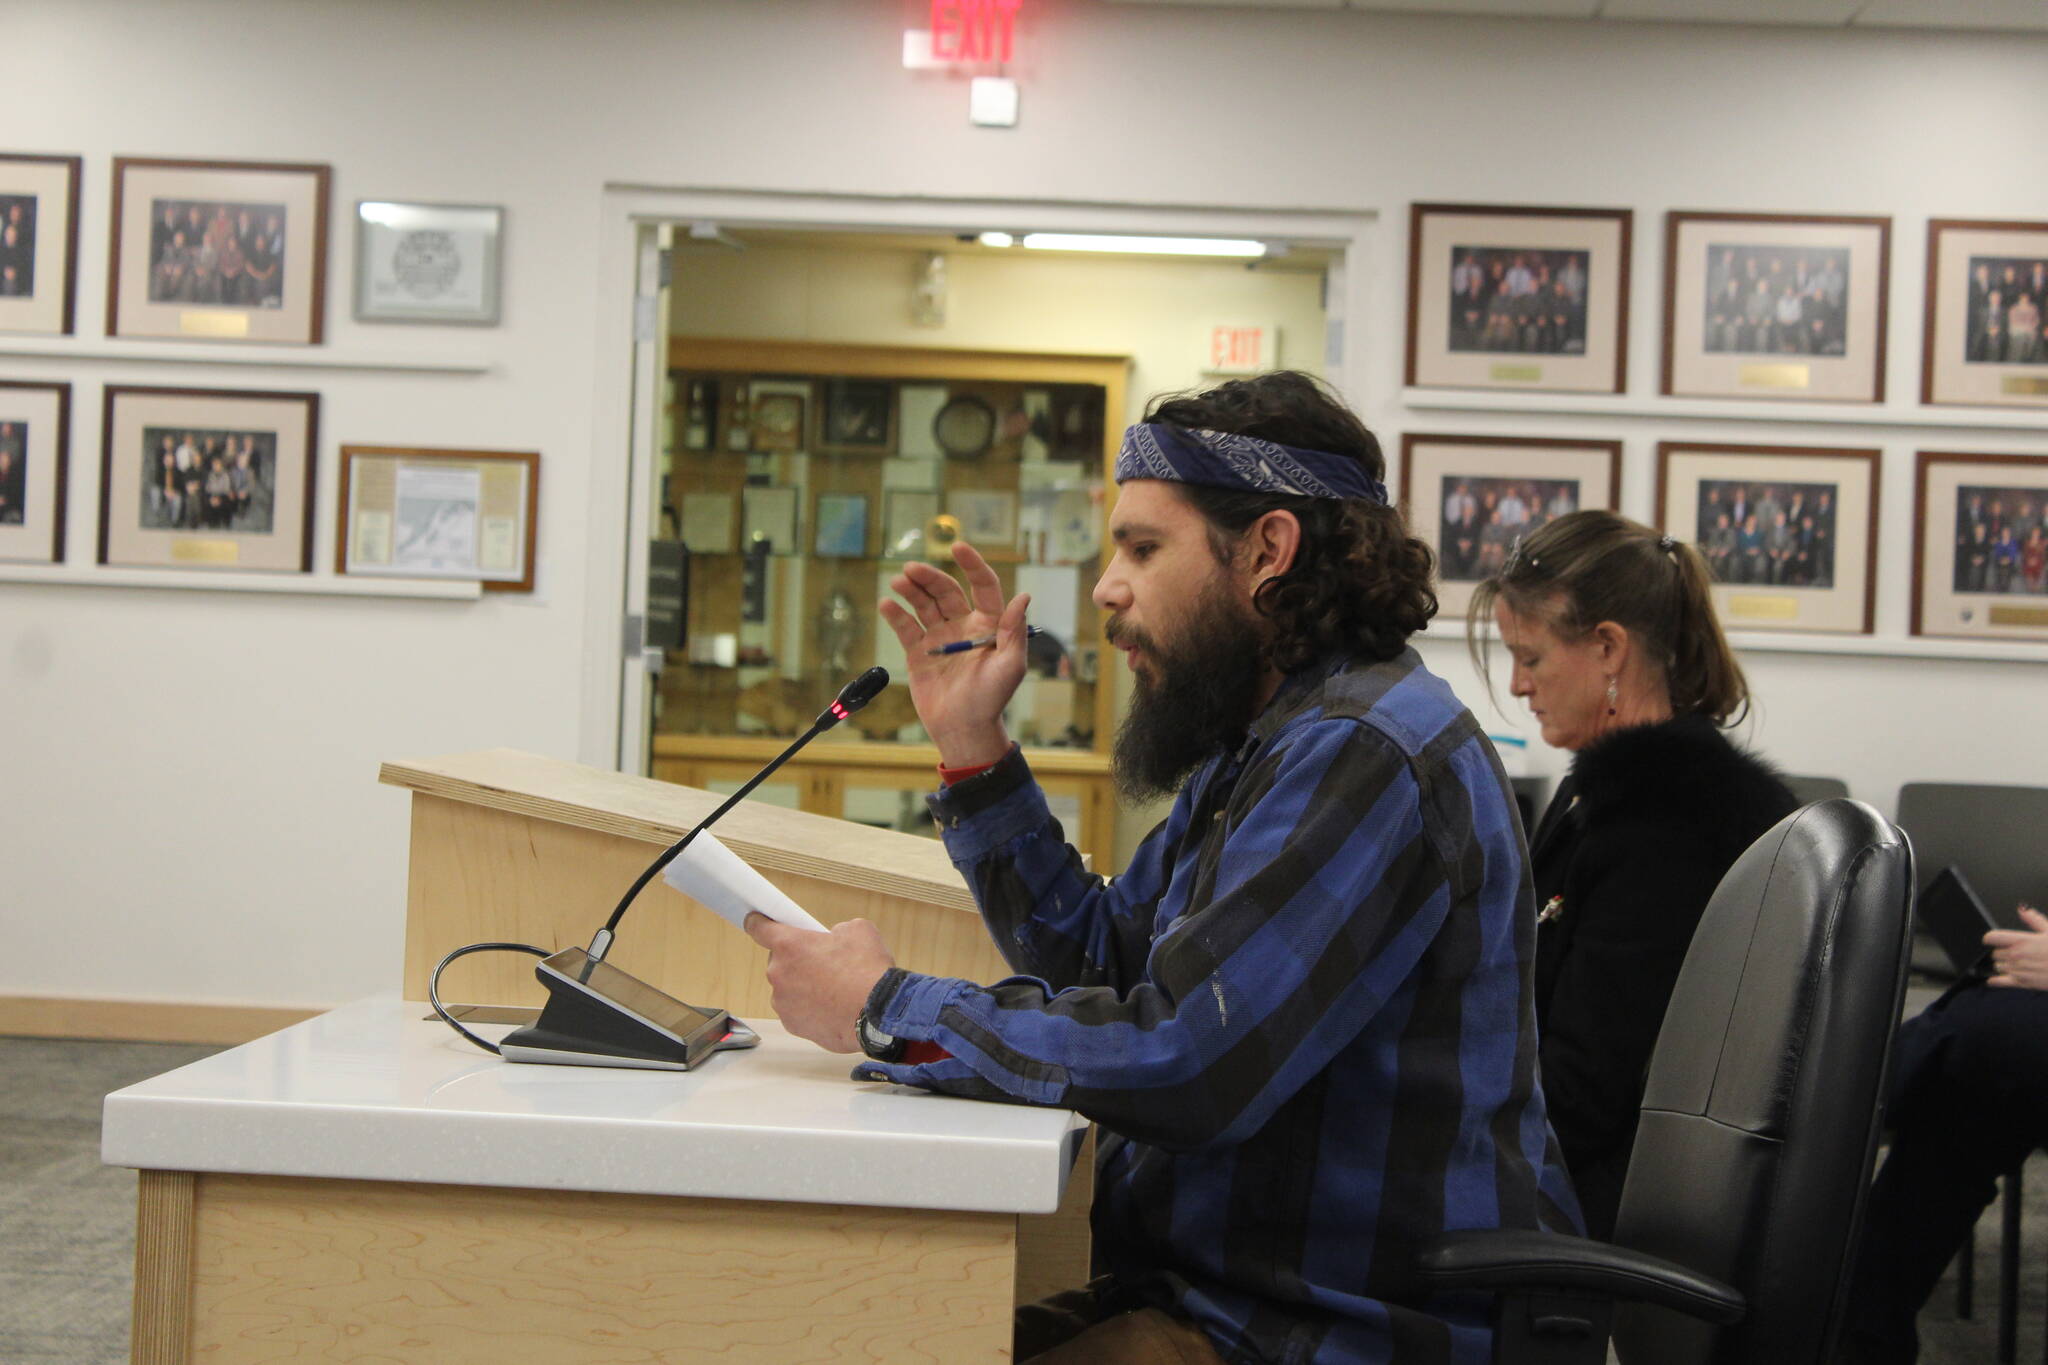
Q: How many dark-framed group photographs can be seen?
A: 10